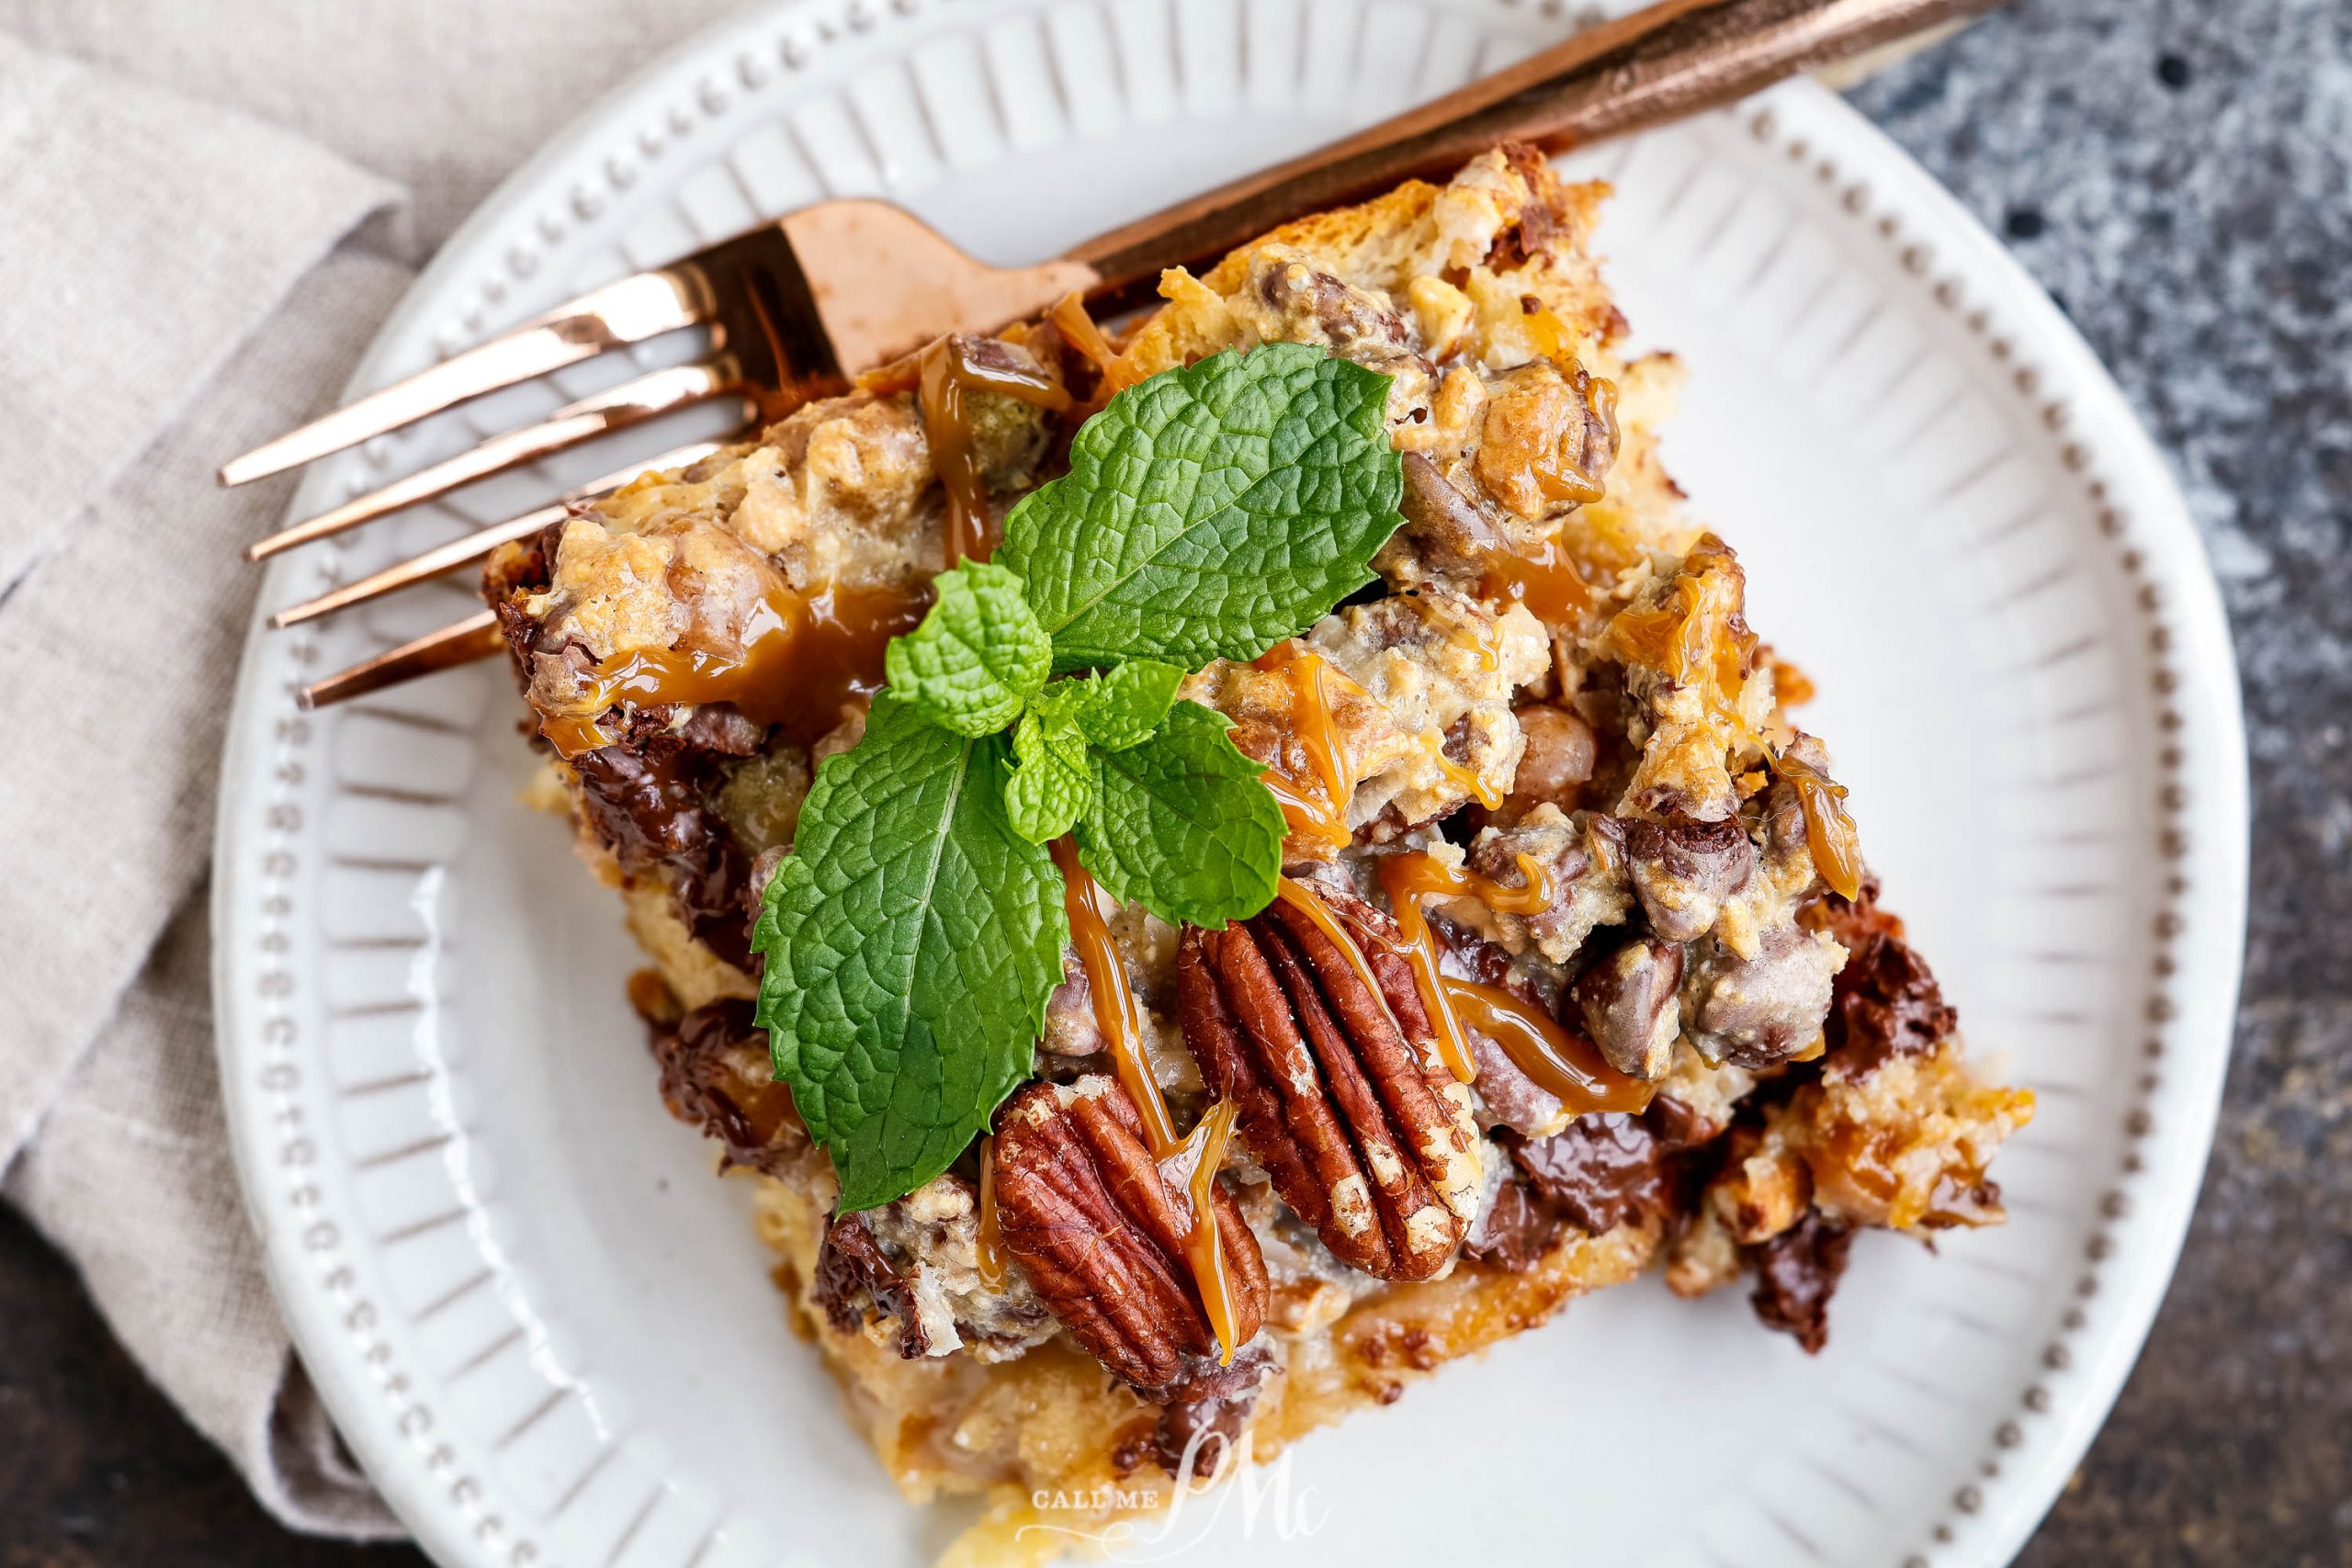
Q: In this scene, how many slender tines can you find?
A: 4